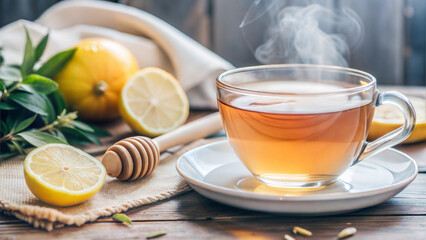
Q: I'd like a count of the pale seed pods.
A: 3